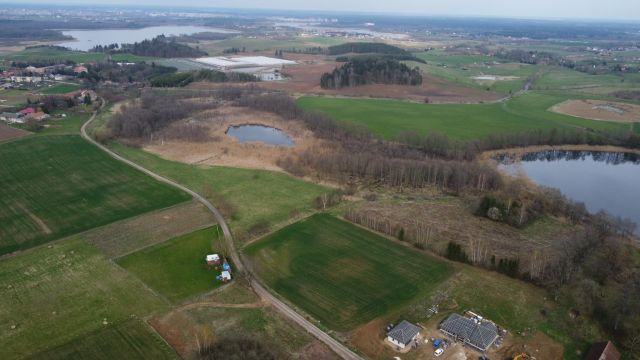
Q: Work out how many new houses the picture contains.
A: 2